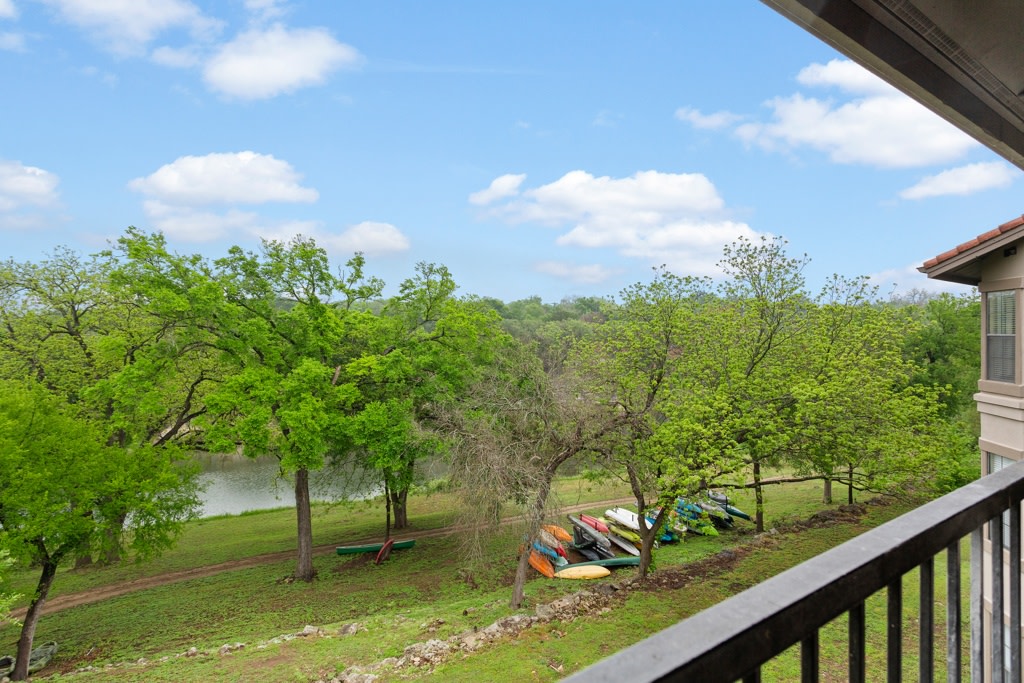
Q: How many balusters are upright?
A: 9